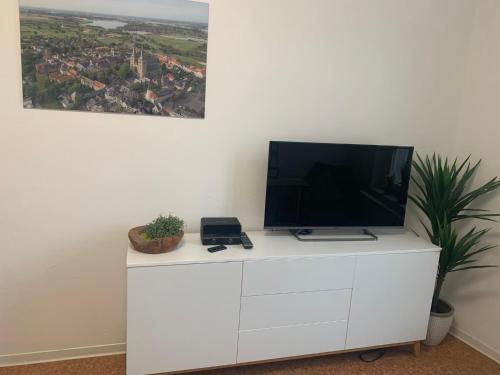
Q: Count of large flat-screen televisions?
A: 1